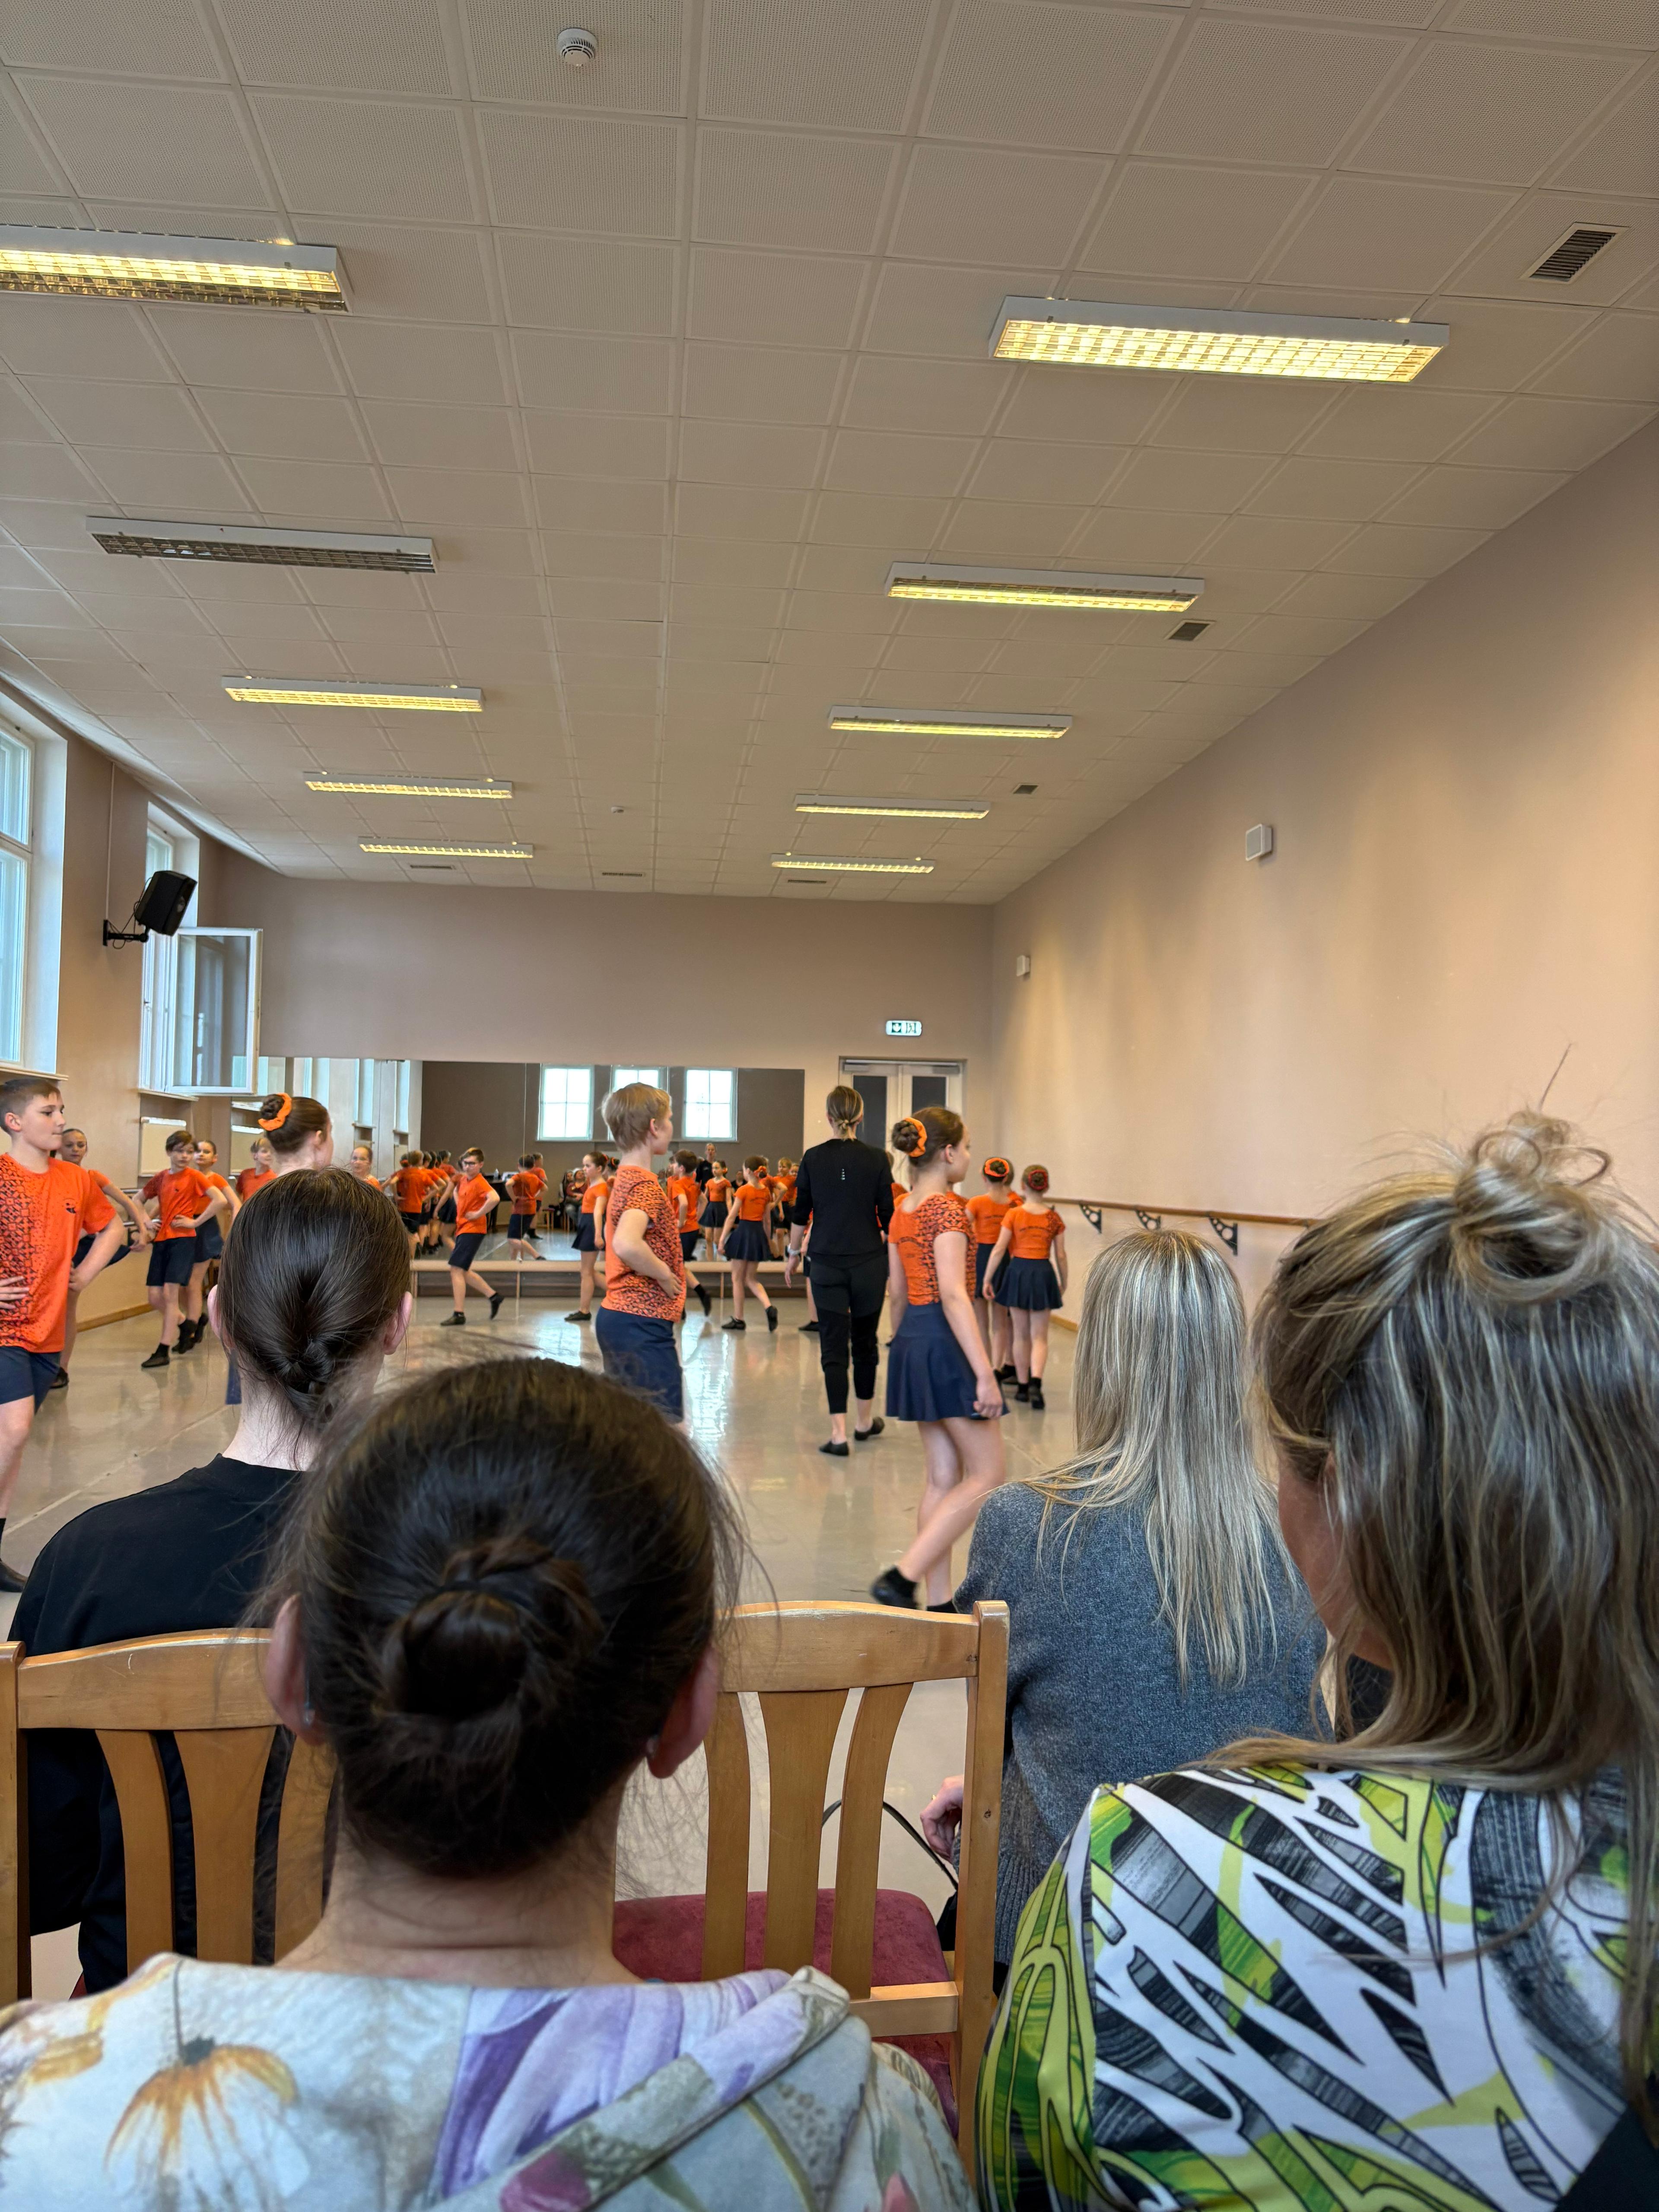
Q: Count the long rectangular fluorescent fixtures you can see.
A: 10